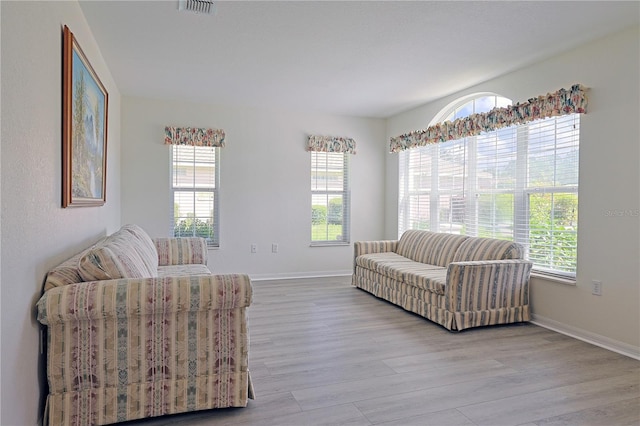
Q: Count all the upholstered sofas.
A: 2